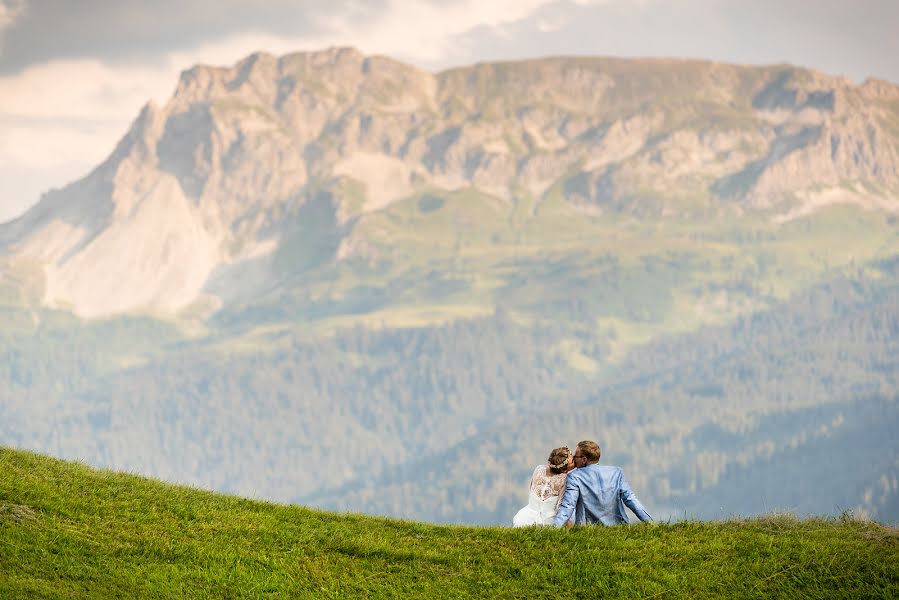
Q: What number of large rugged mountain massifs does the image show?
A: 1